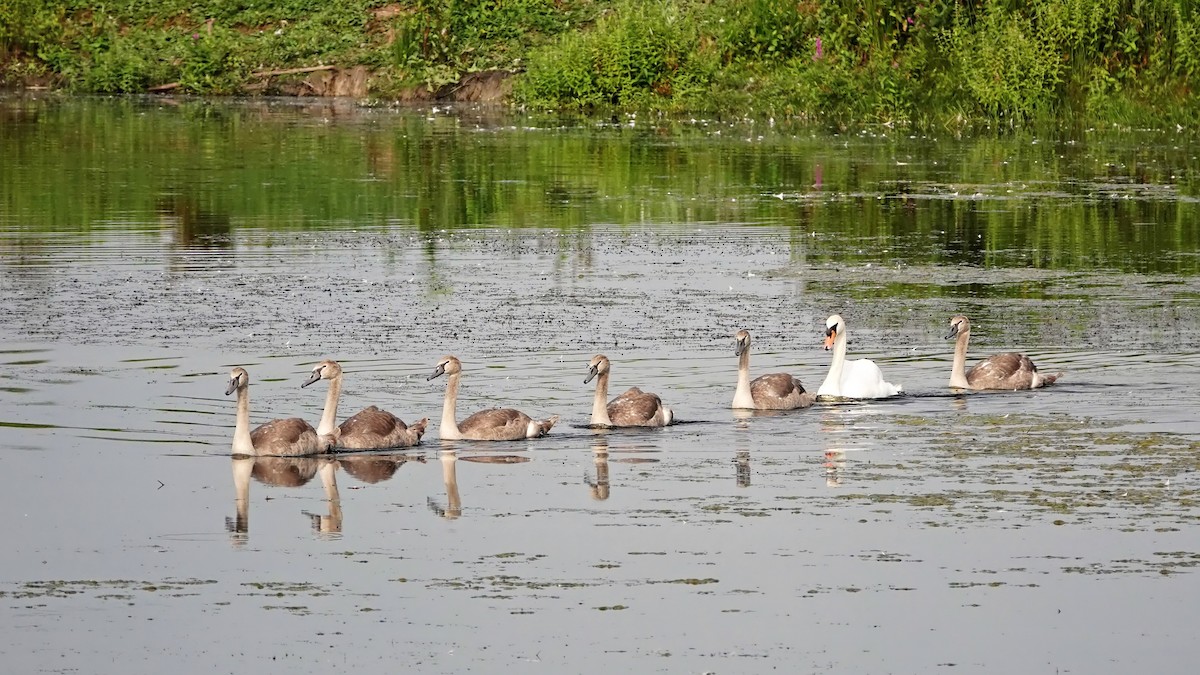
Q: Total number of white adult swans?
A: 1